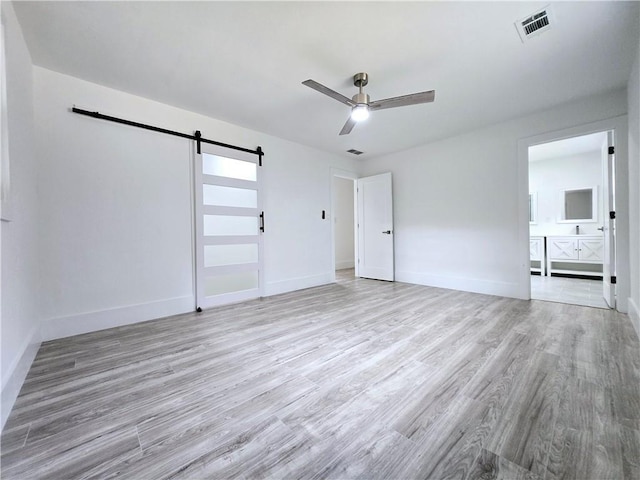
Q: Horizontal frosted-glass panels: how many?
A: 5